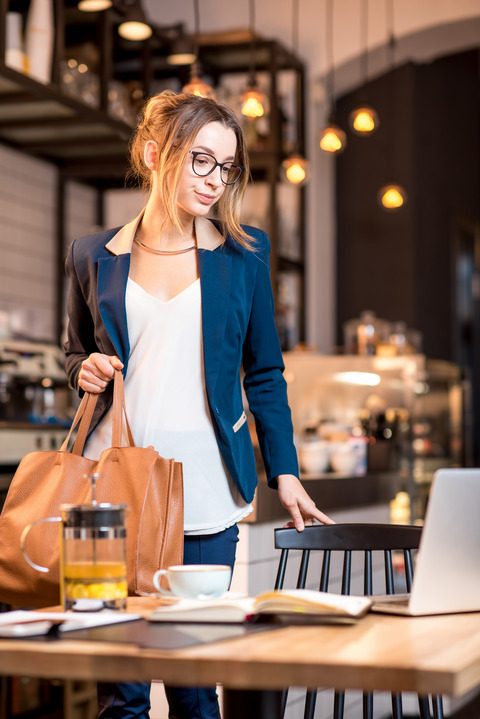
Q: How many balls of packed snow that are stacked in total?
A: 0